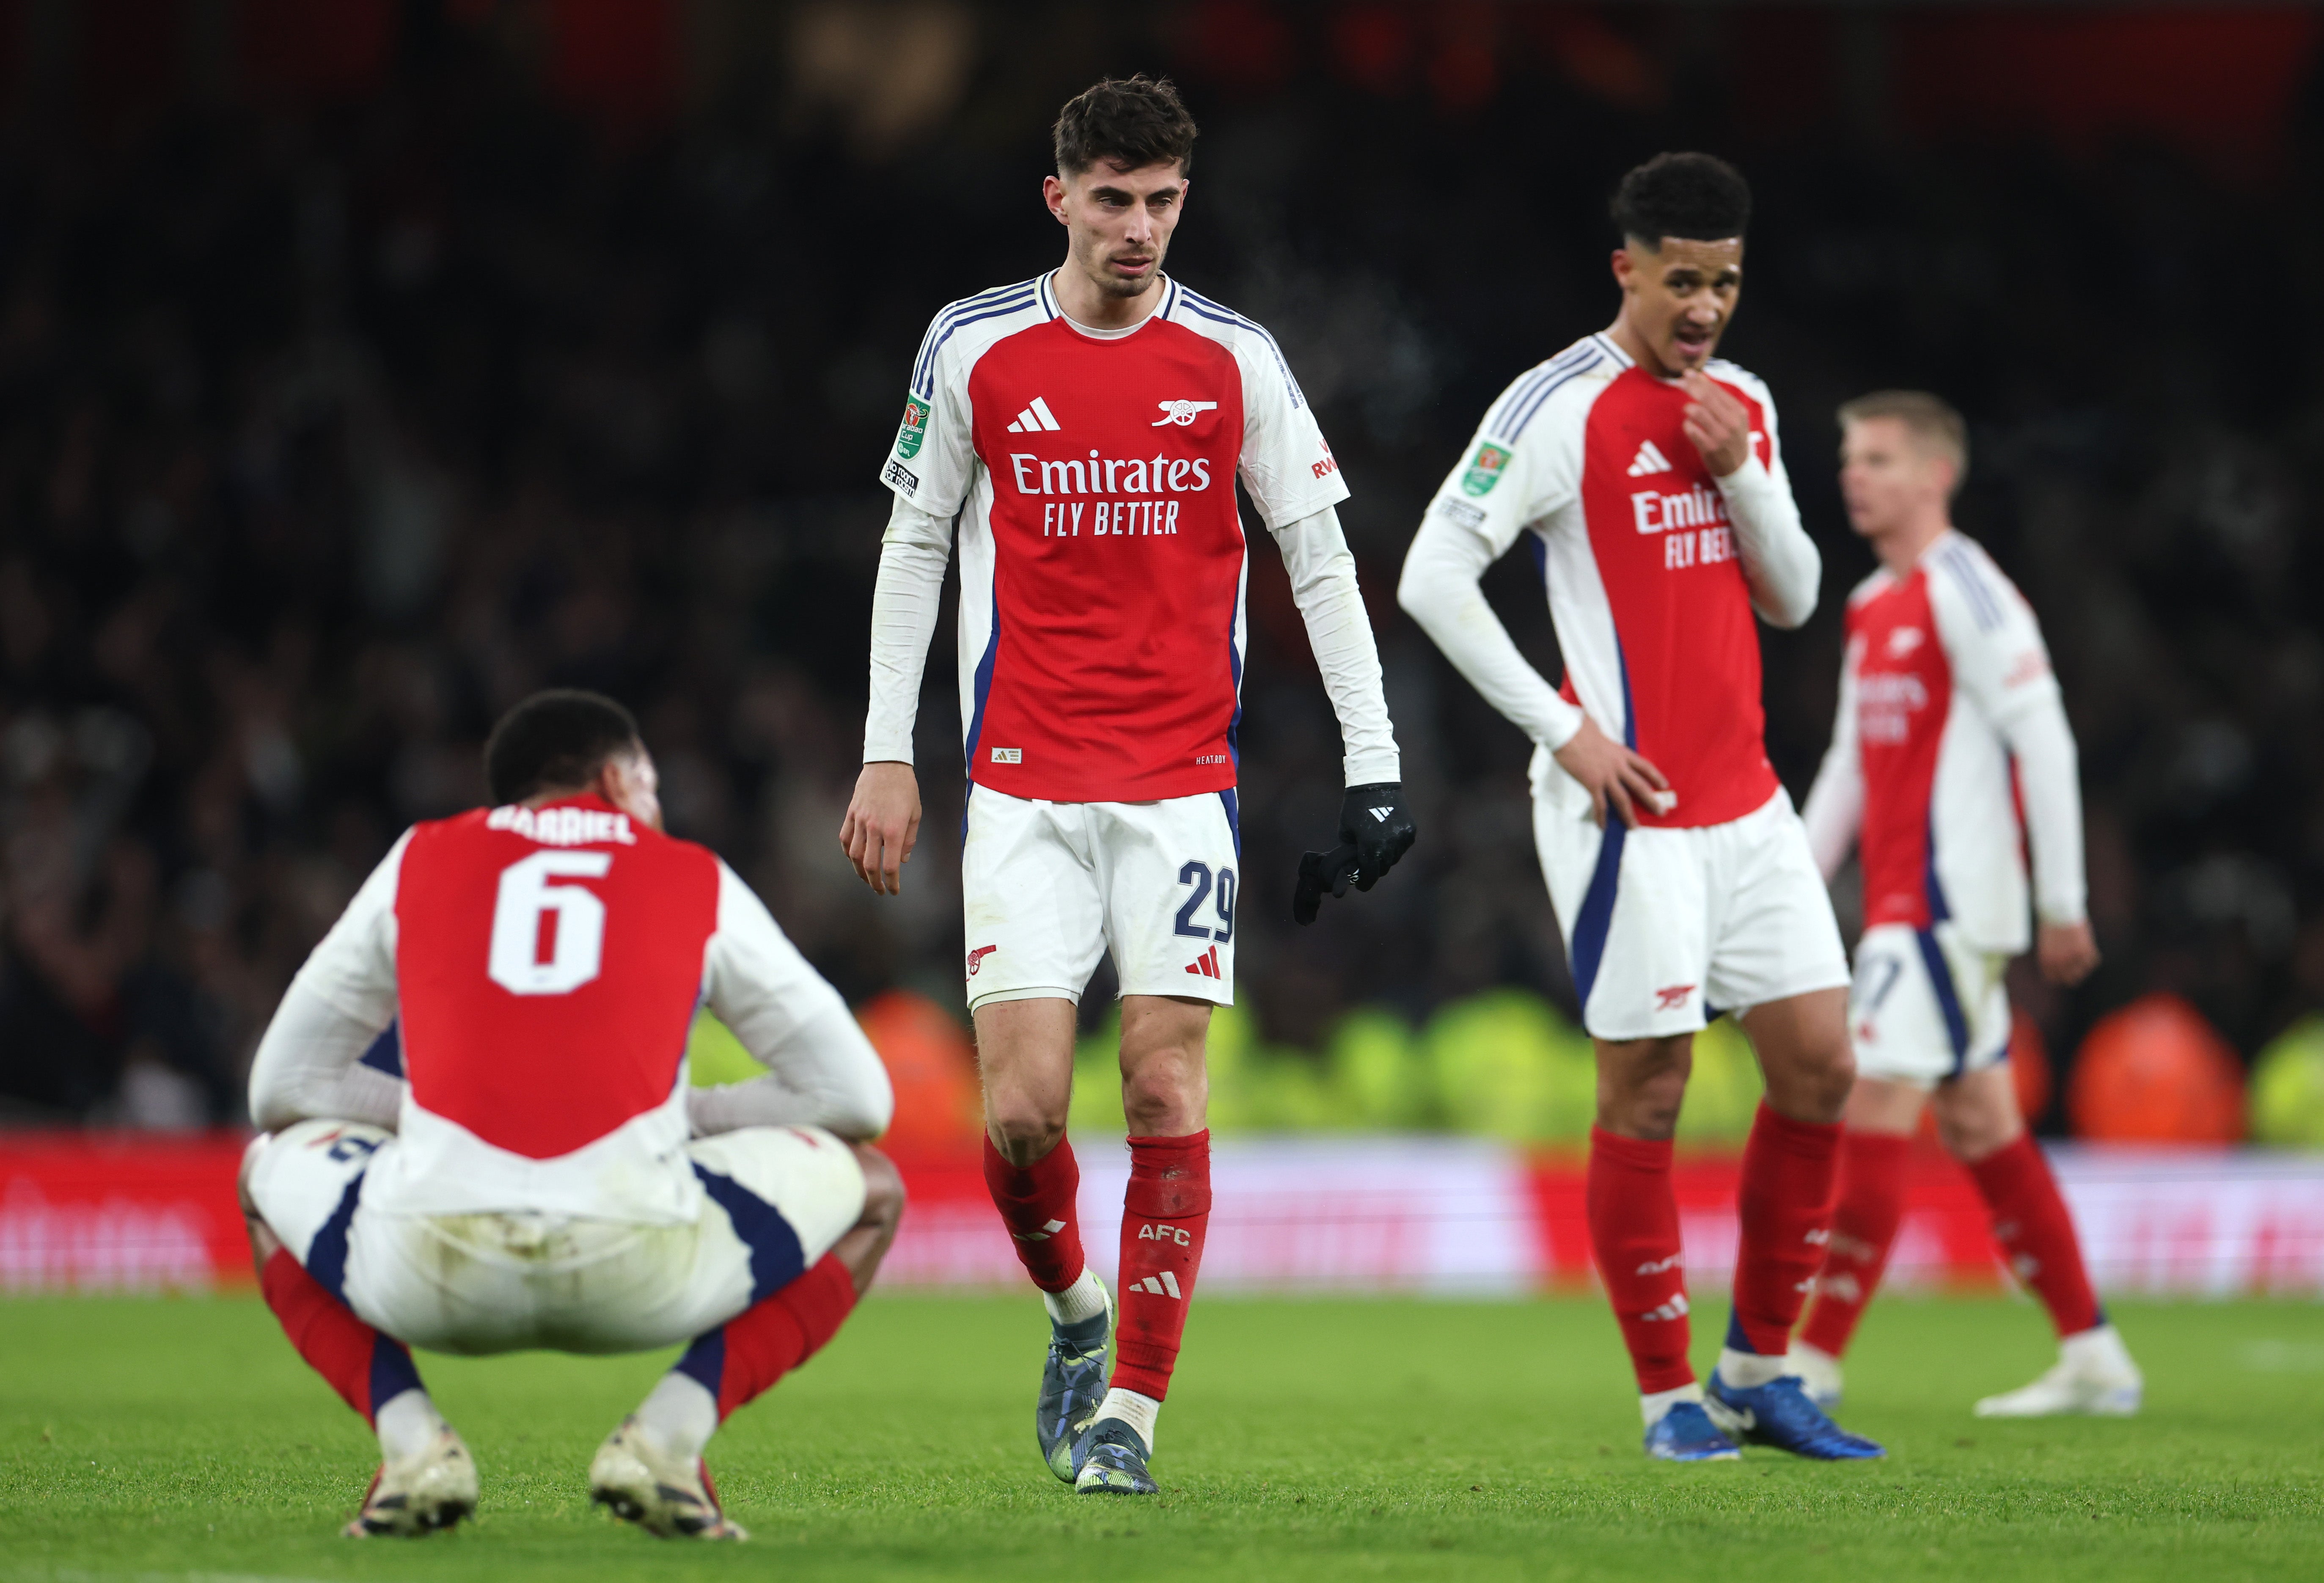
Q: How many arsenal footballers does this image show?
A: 4